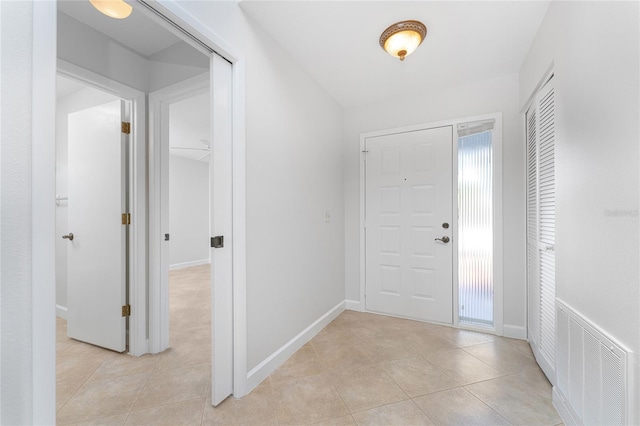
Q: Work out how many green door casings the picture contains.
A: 0